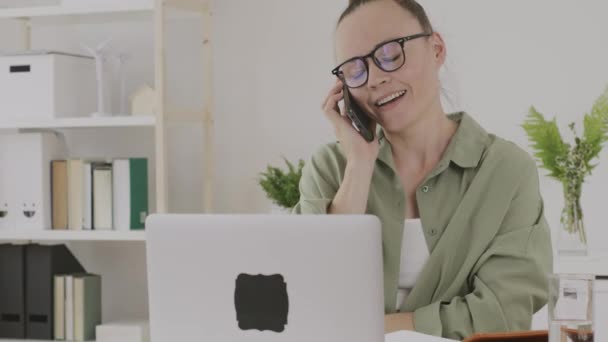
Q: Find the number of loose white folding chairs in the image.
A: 0